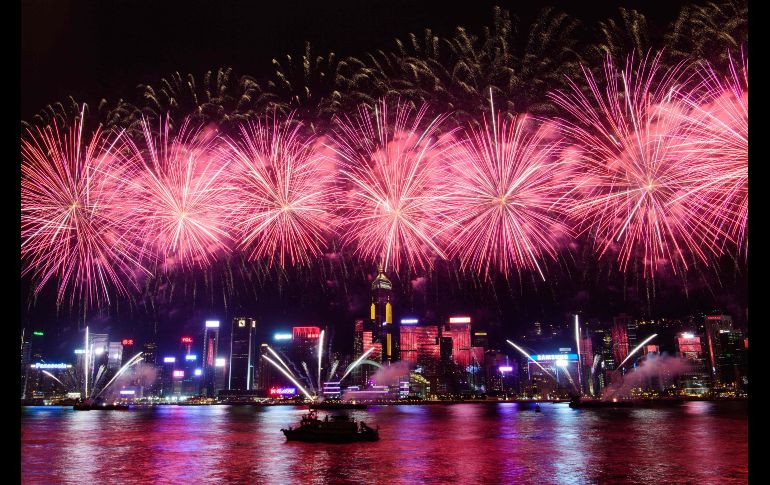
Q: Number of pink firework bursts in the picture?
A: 7